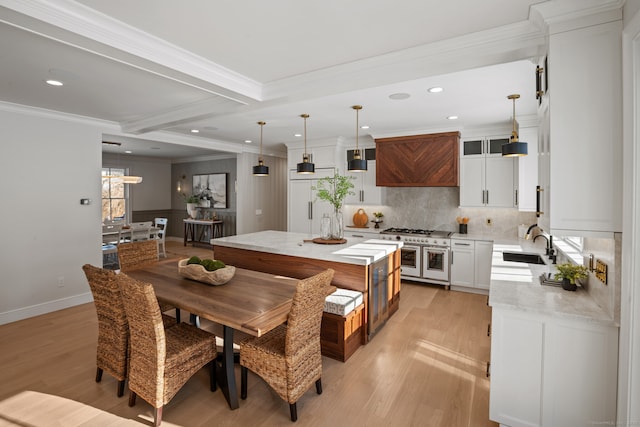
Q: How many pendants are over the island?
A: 3